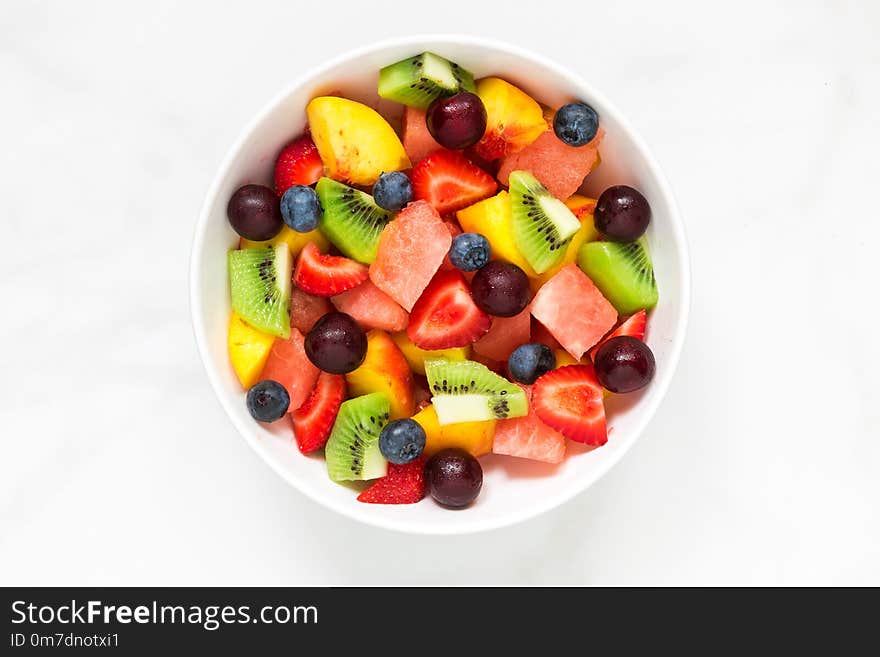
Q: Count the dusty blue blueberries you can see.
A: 7